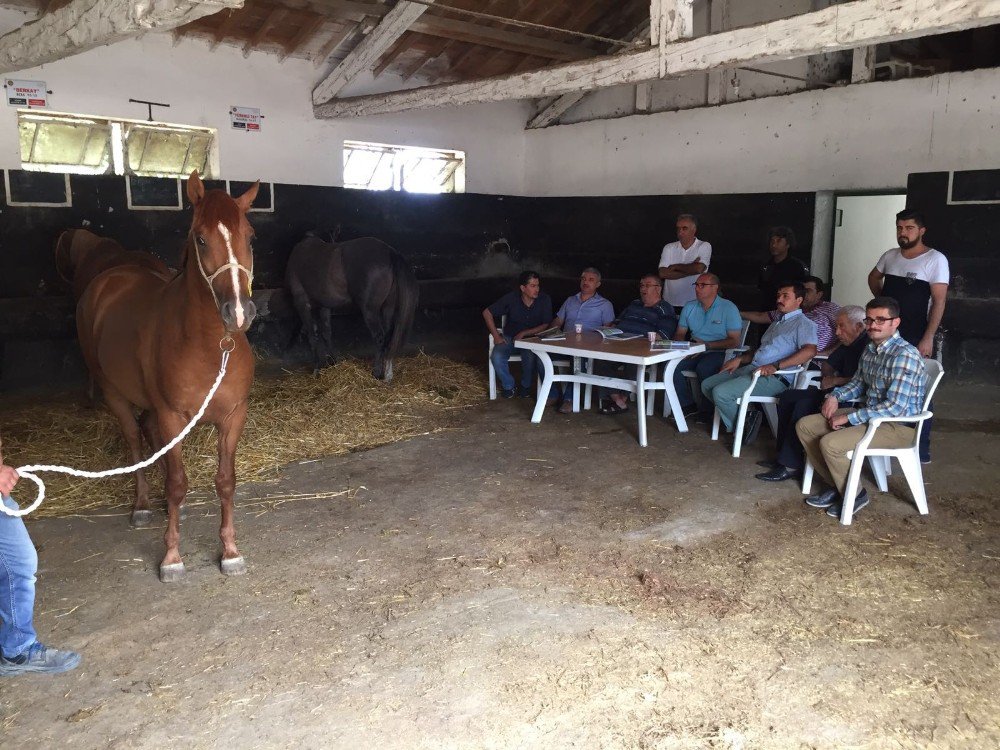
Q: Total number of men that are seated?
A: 8